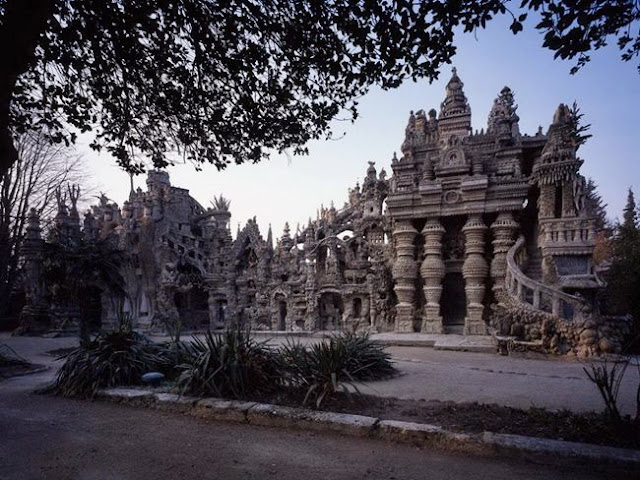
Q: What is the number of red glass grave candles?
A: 0